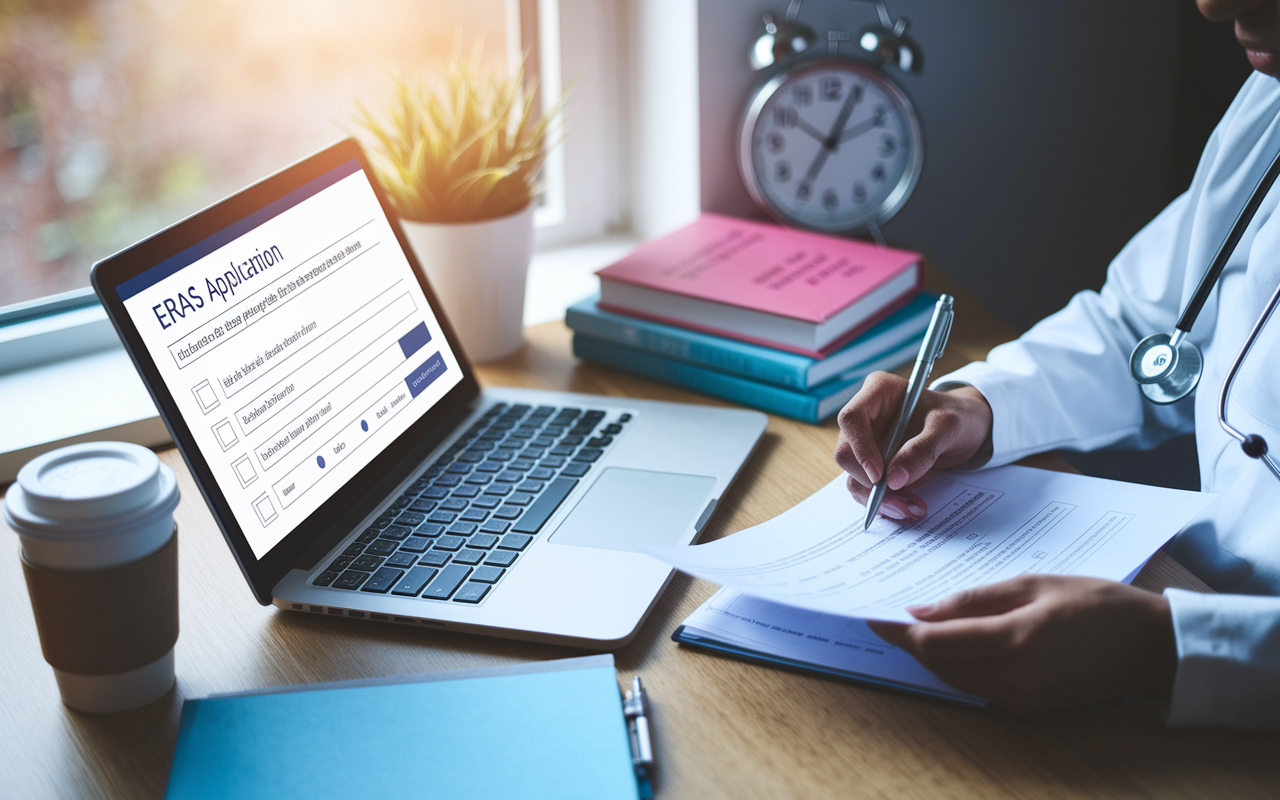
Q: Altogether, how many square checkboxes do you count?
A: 4